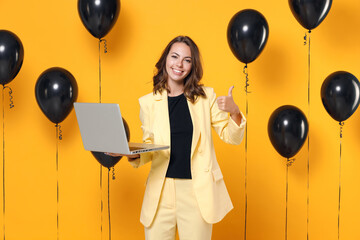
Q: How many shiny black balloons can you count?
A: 8